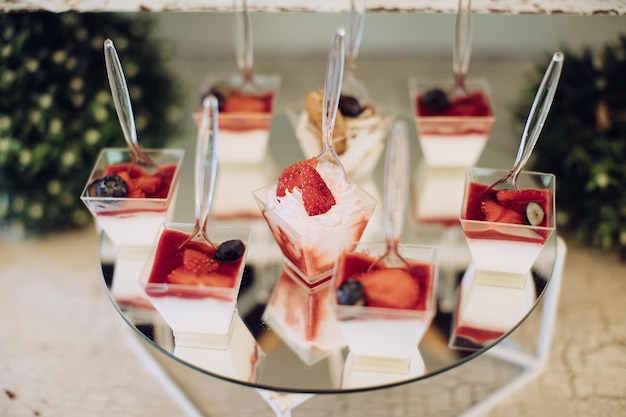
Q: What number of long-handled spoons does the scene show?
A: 8